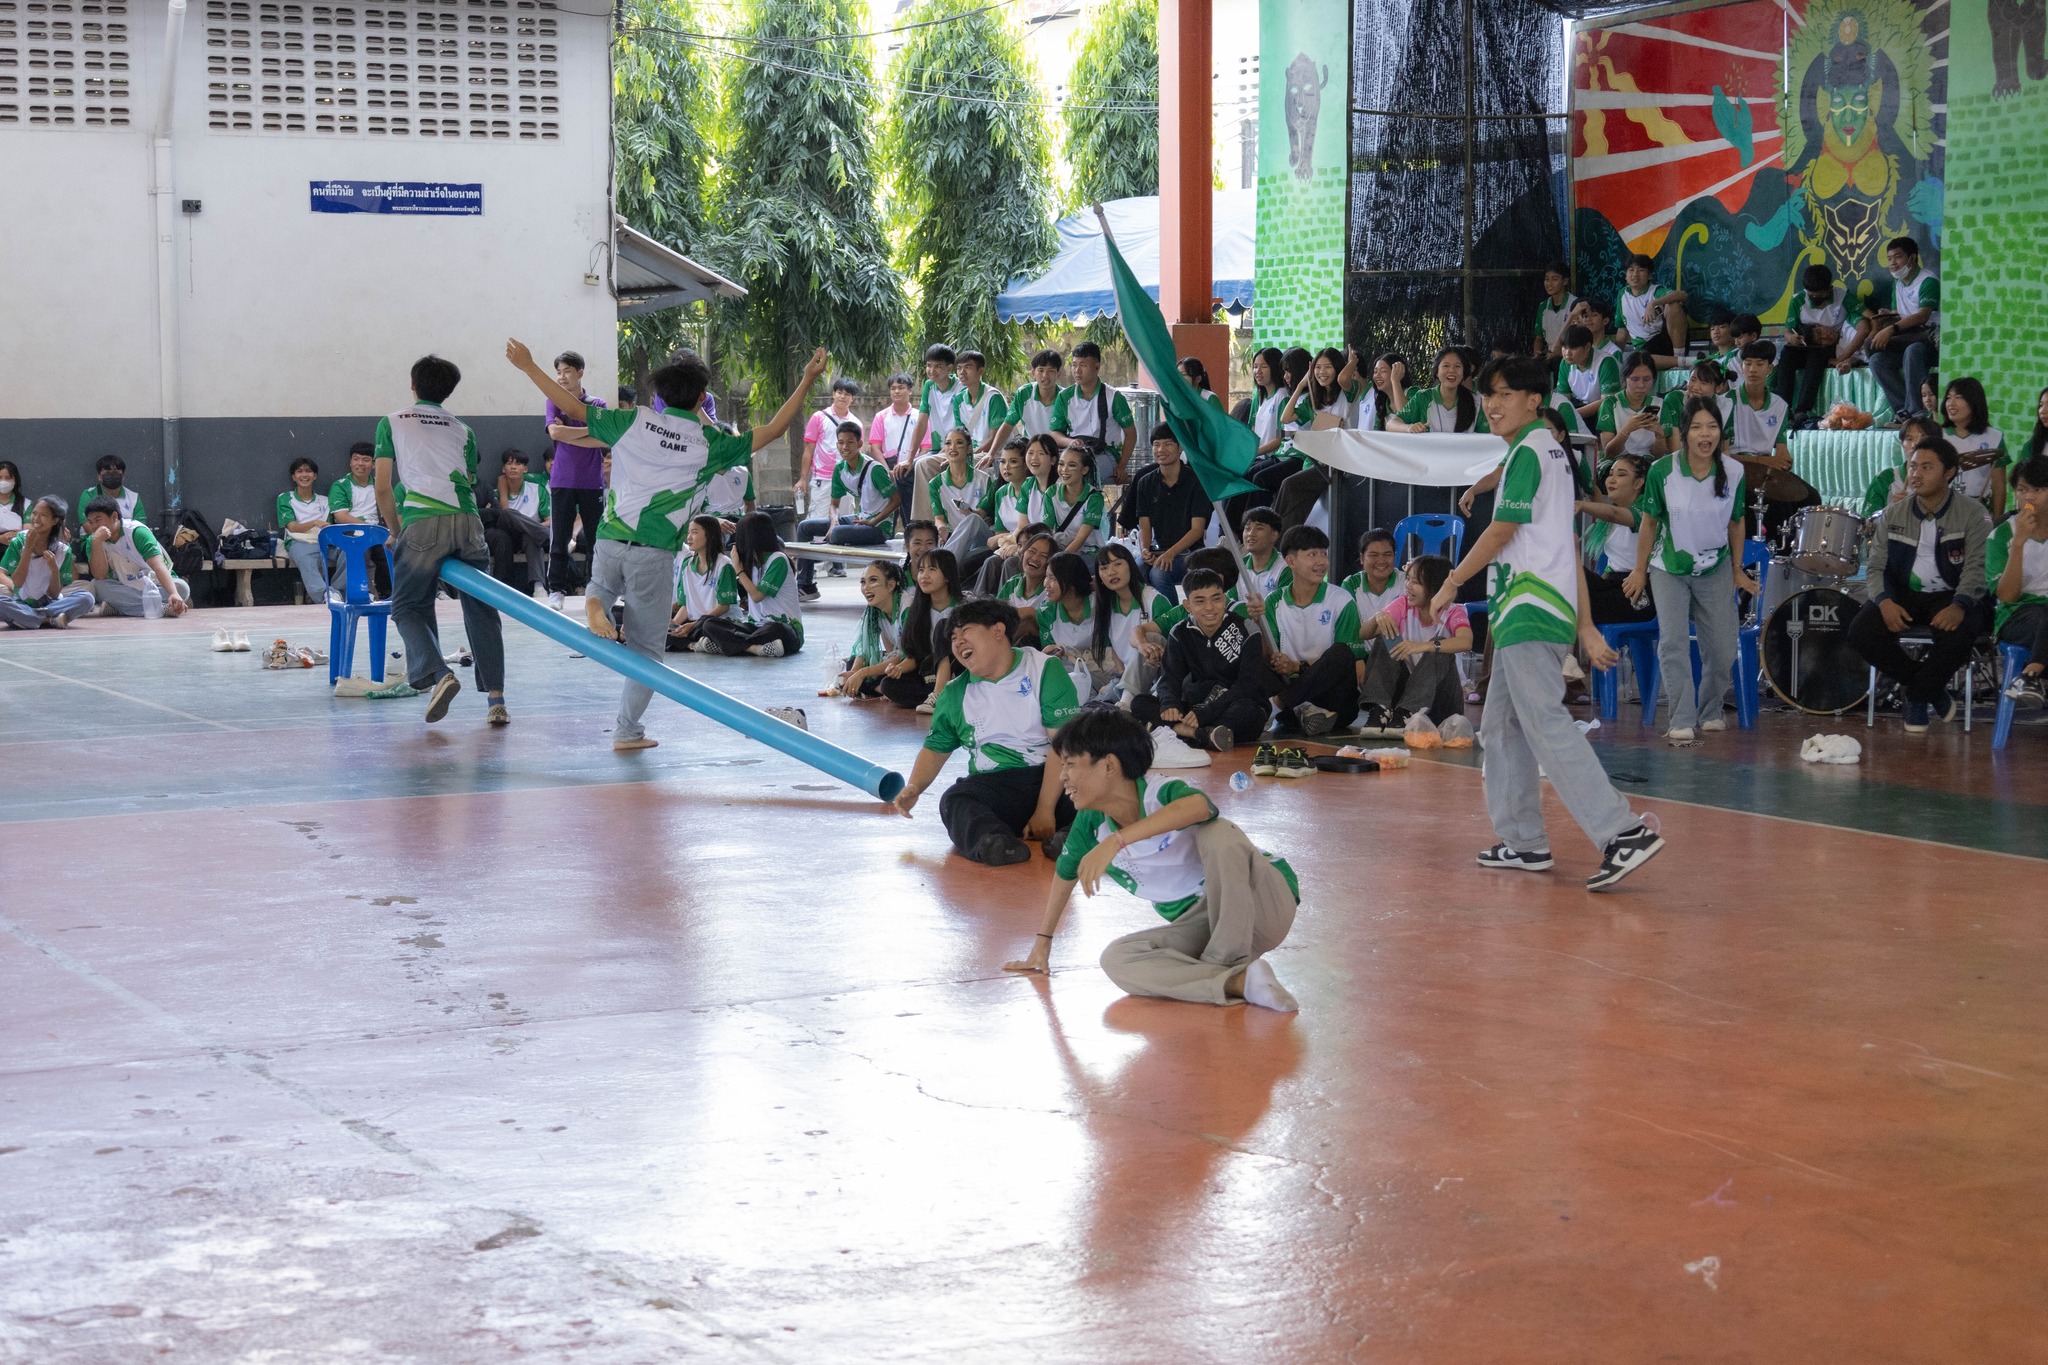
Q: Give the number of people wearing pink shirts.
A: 3